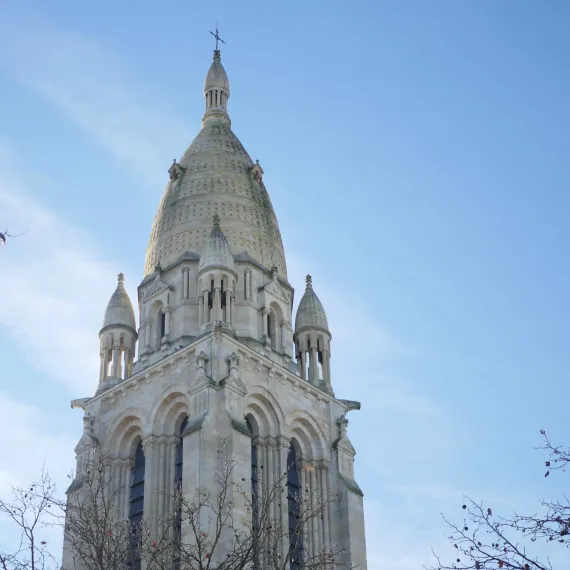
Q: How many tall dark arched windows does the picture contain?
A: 4